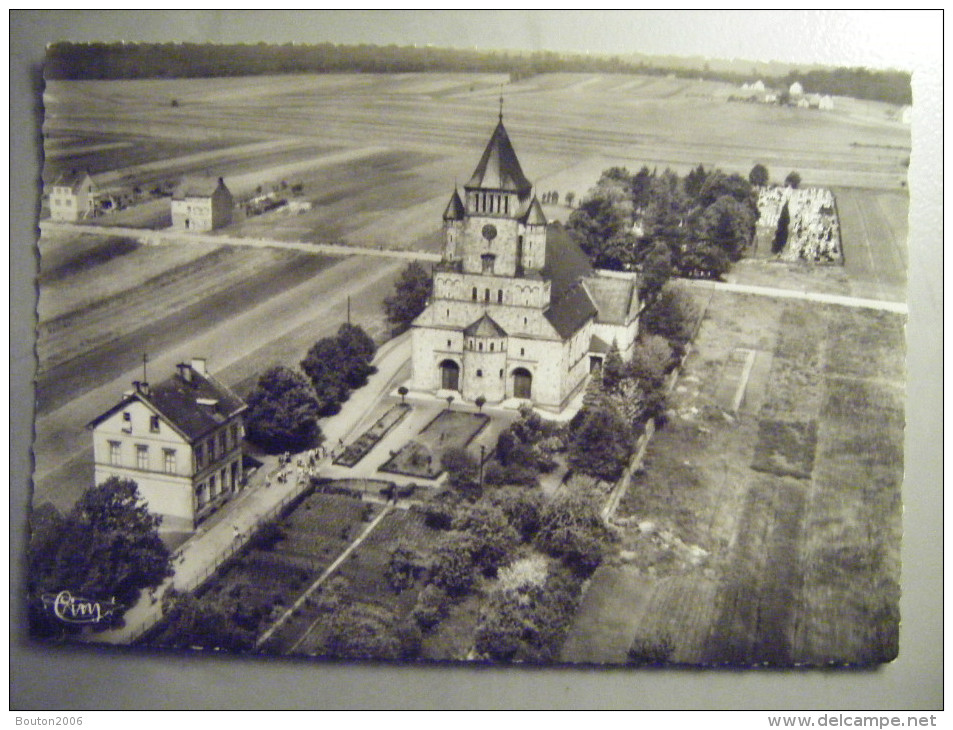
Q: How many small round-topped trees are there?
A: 3